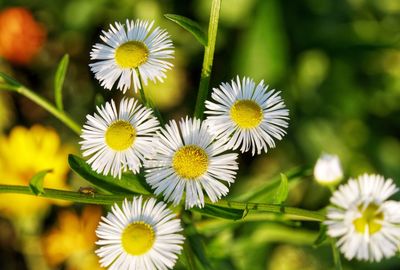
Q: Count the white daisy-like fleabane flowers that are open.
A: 6